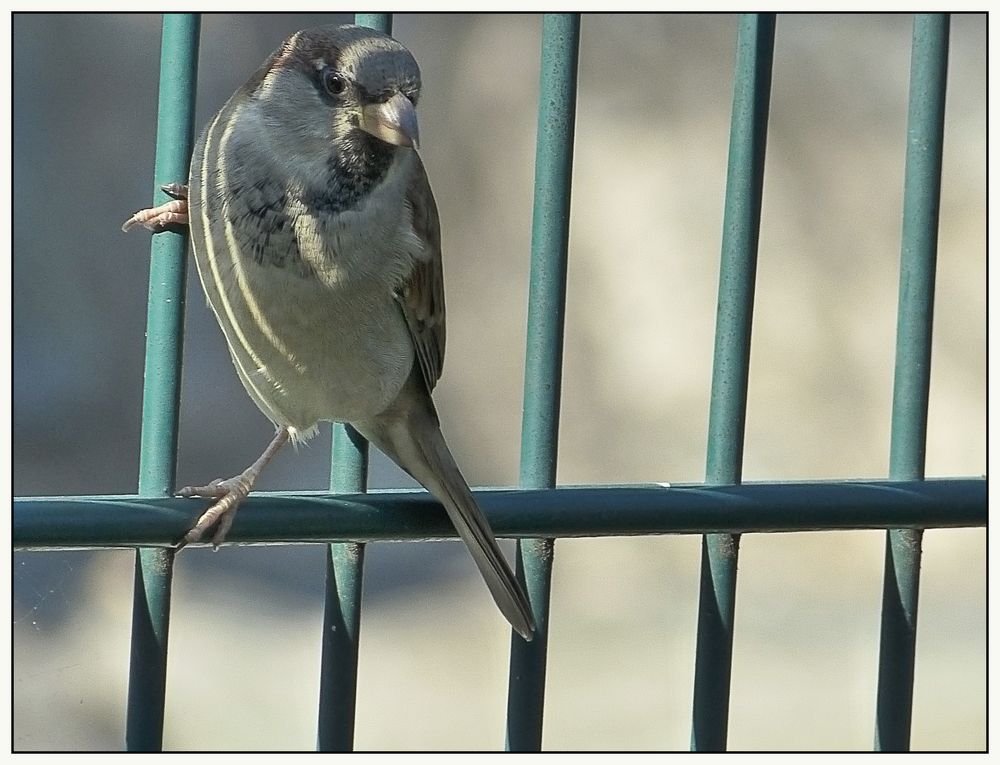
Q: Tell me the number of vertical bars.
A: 5